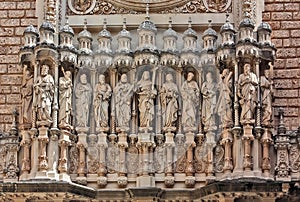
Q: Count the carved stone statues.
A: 13